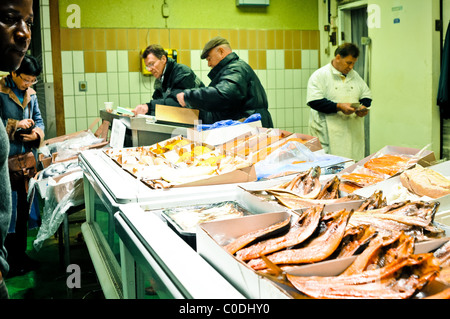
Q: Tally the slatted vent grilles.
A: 0